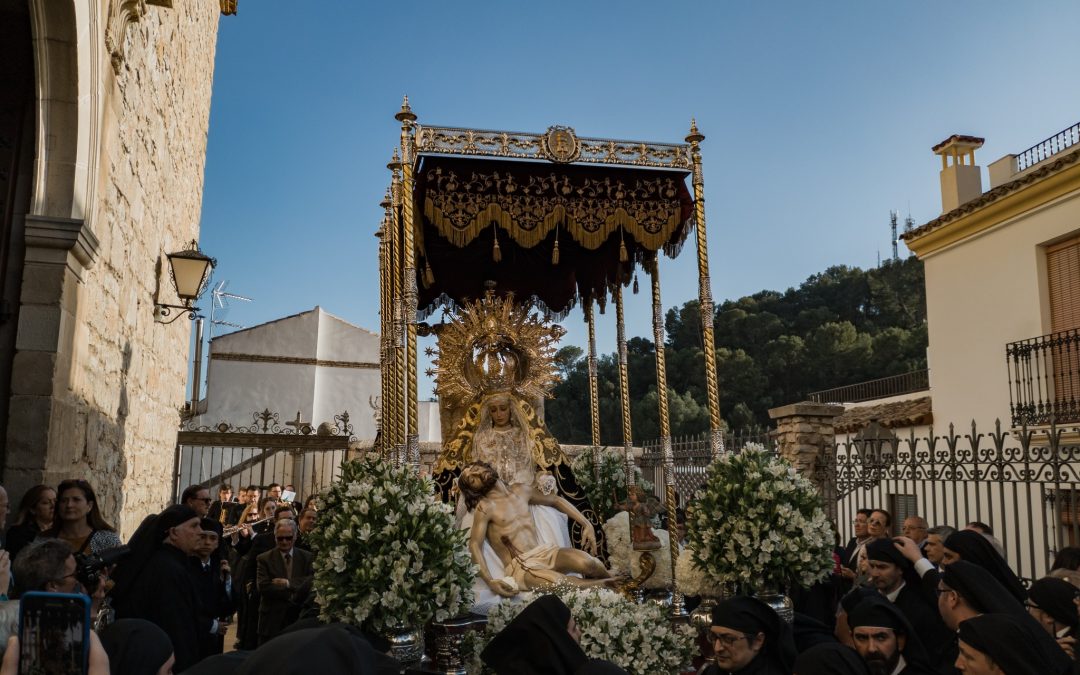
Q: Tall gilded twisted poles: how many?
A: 8